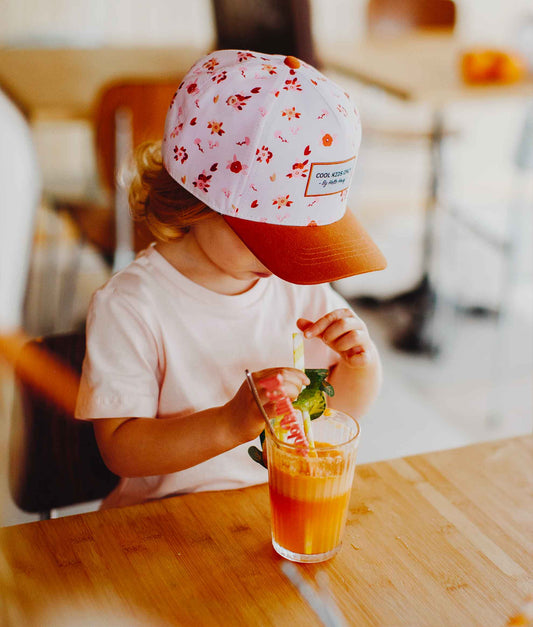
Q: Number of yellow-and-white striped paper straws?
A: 1